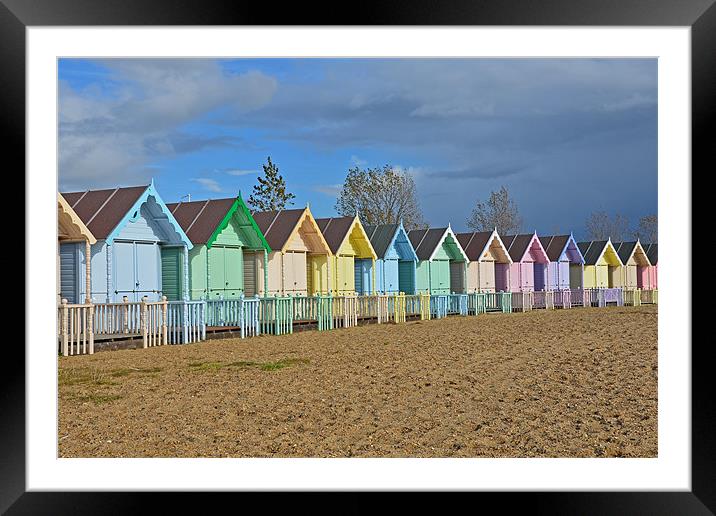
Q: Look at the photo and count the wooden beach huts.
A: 13